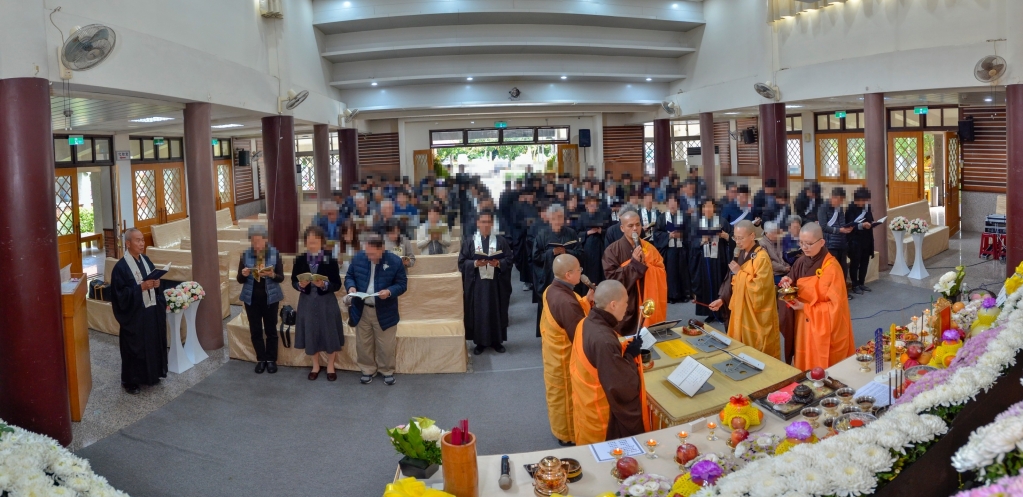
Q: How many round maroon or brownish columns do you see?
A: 10